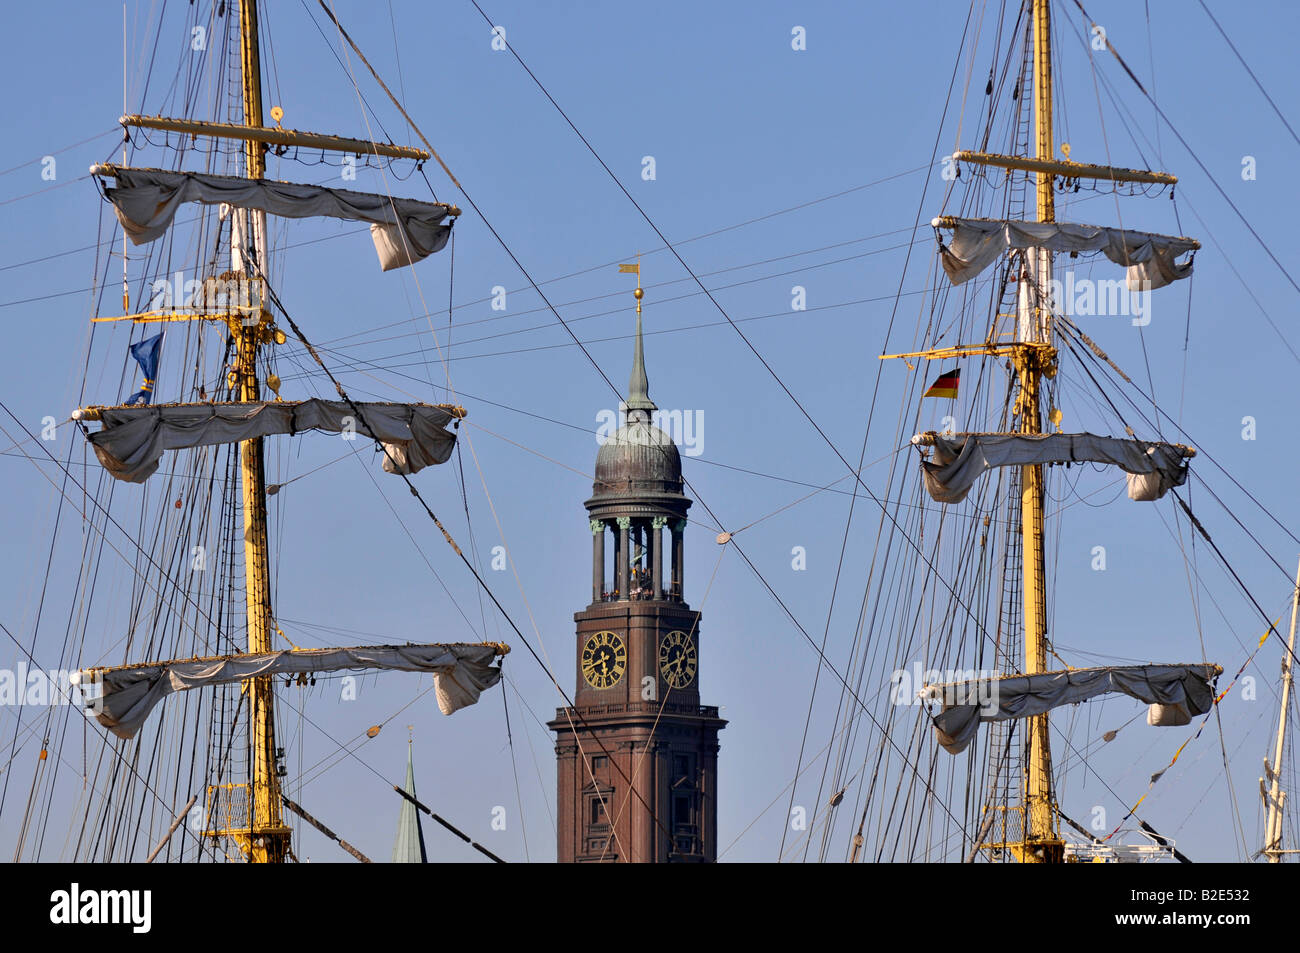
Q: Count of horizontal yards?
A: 8